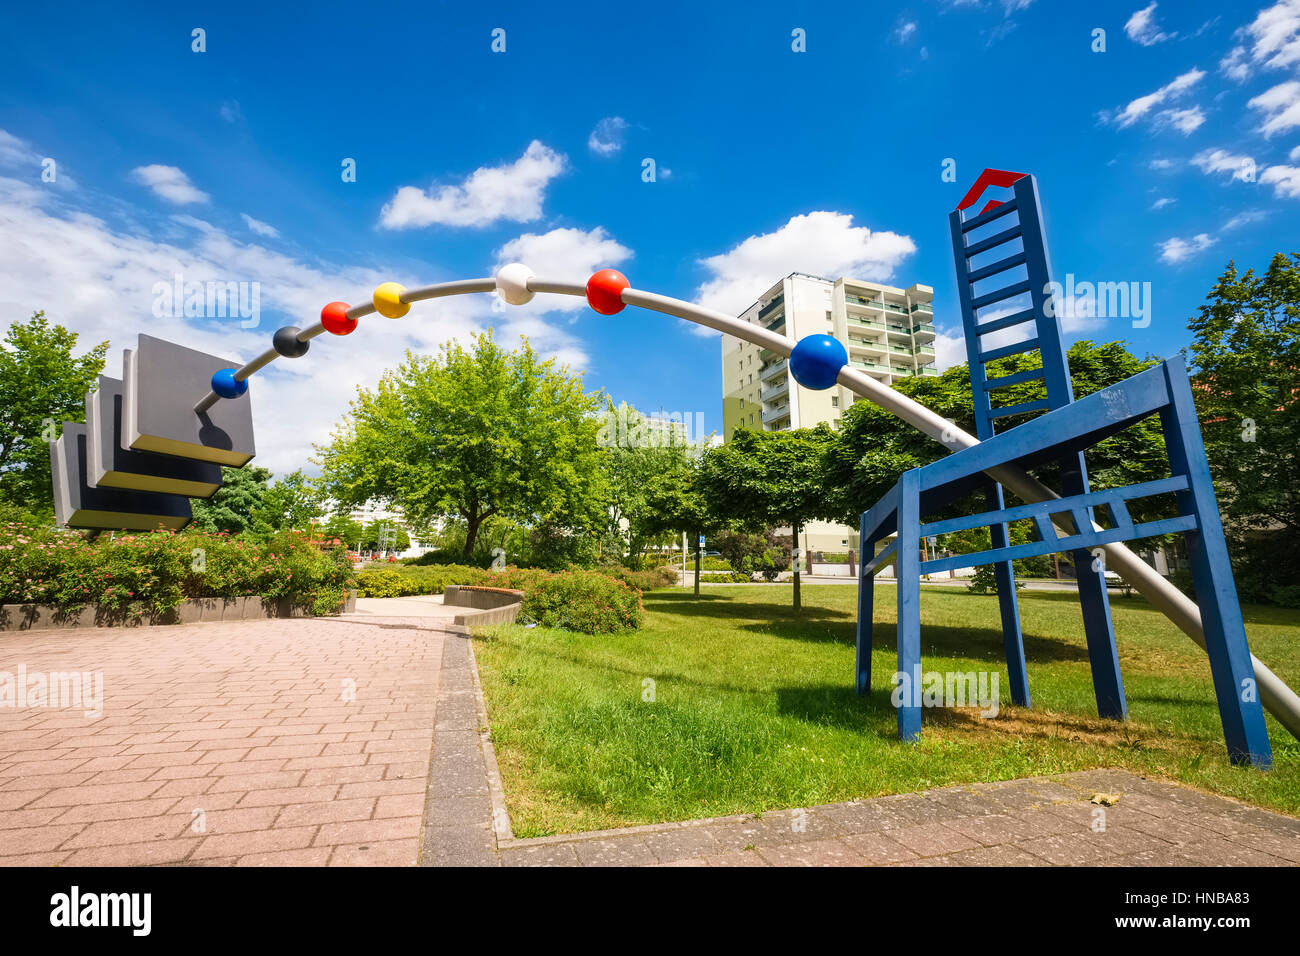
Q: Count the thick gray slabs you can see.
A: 3